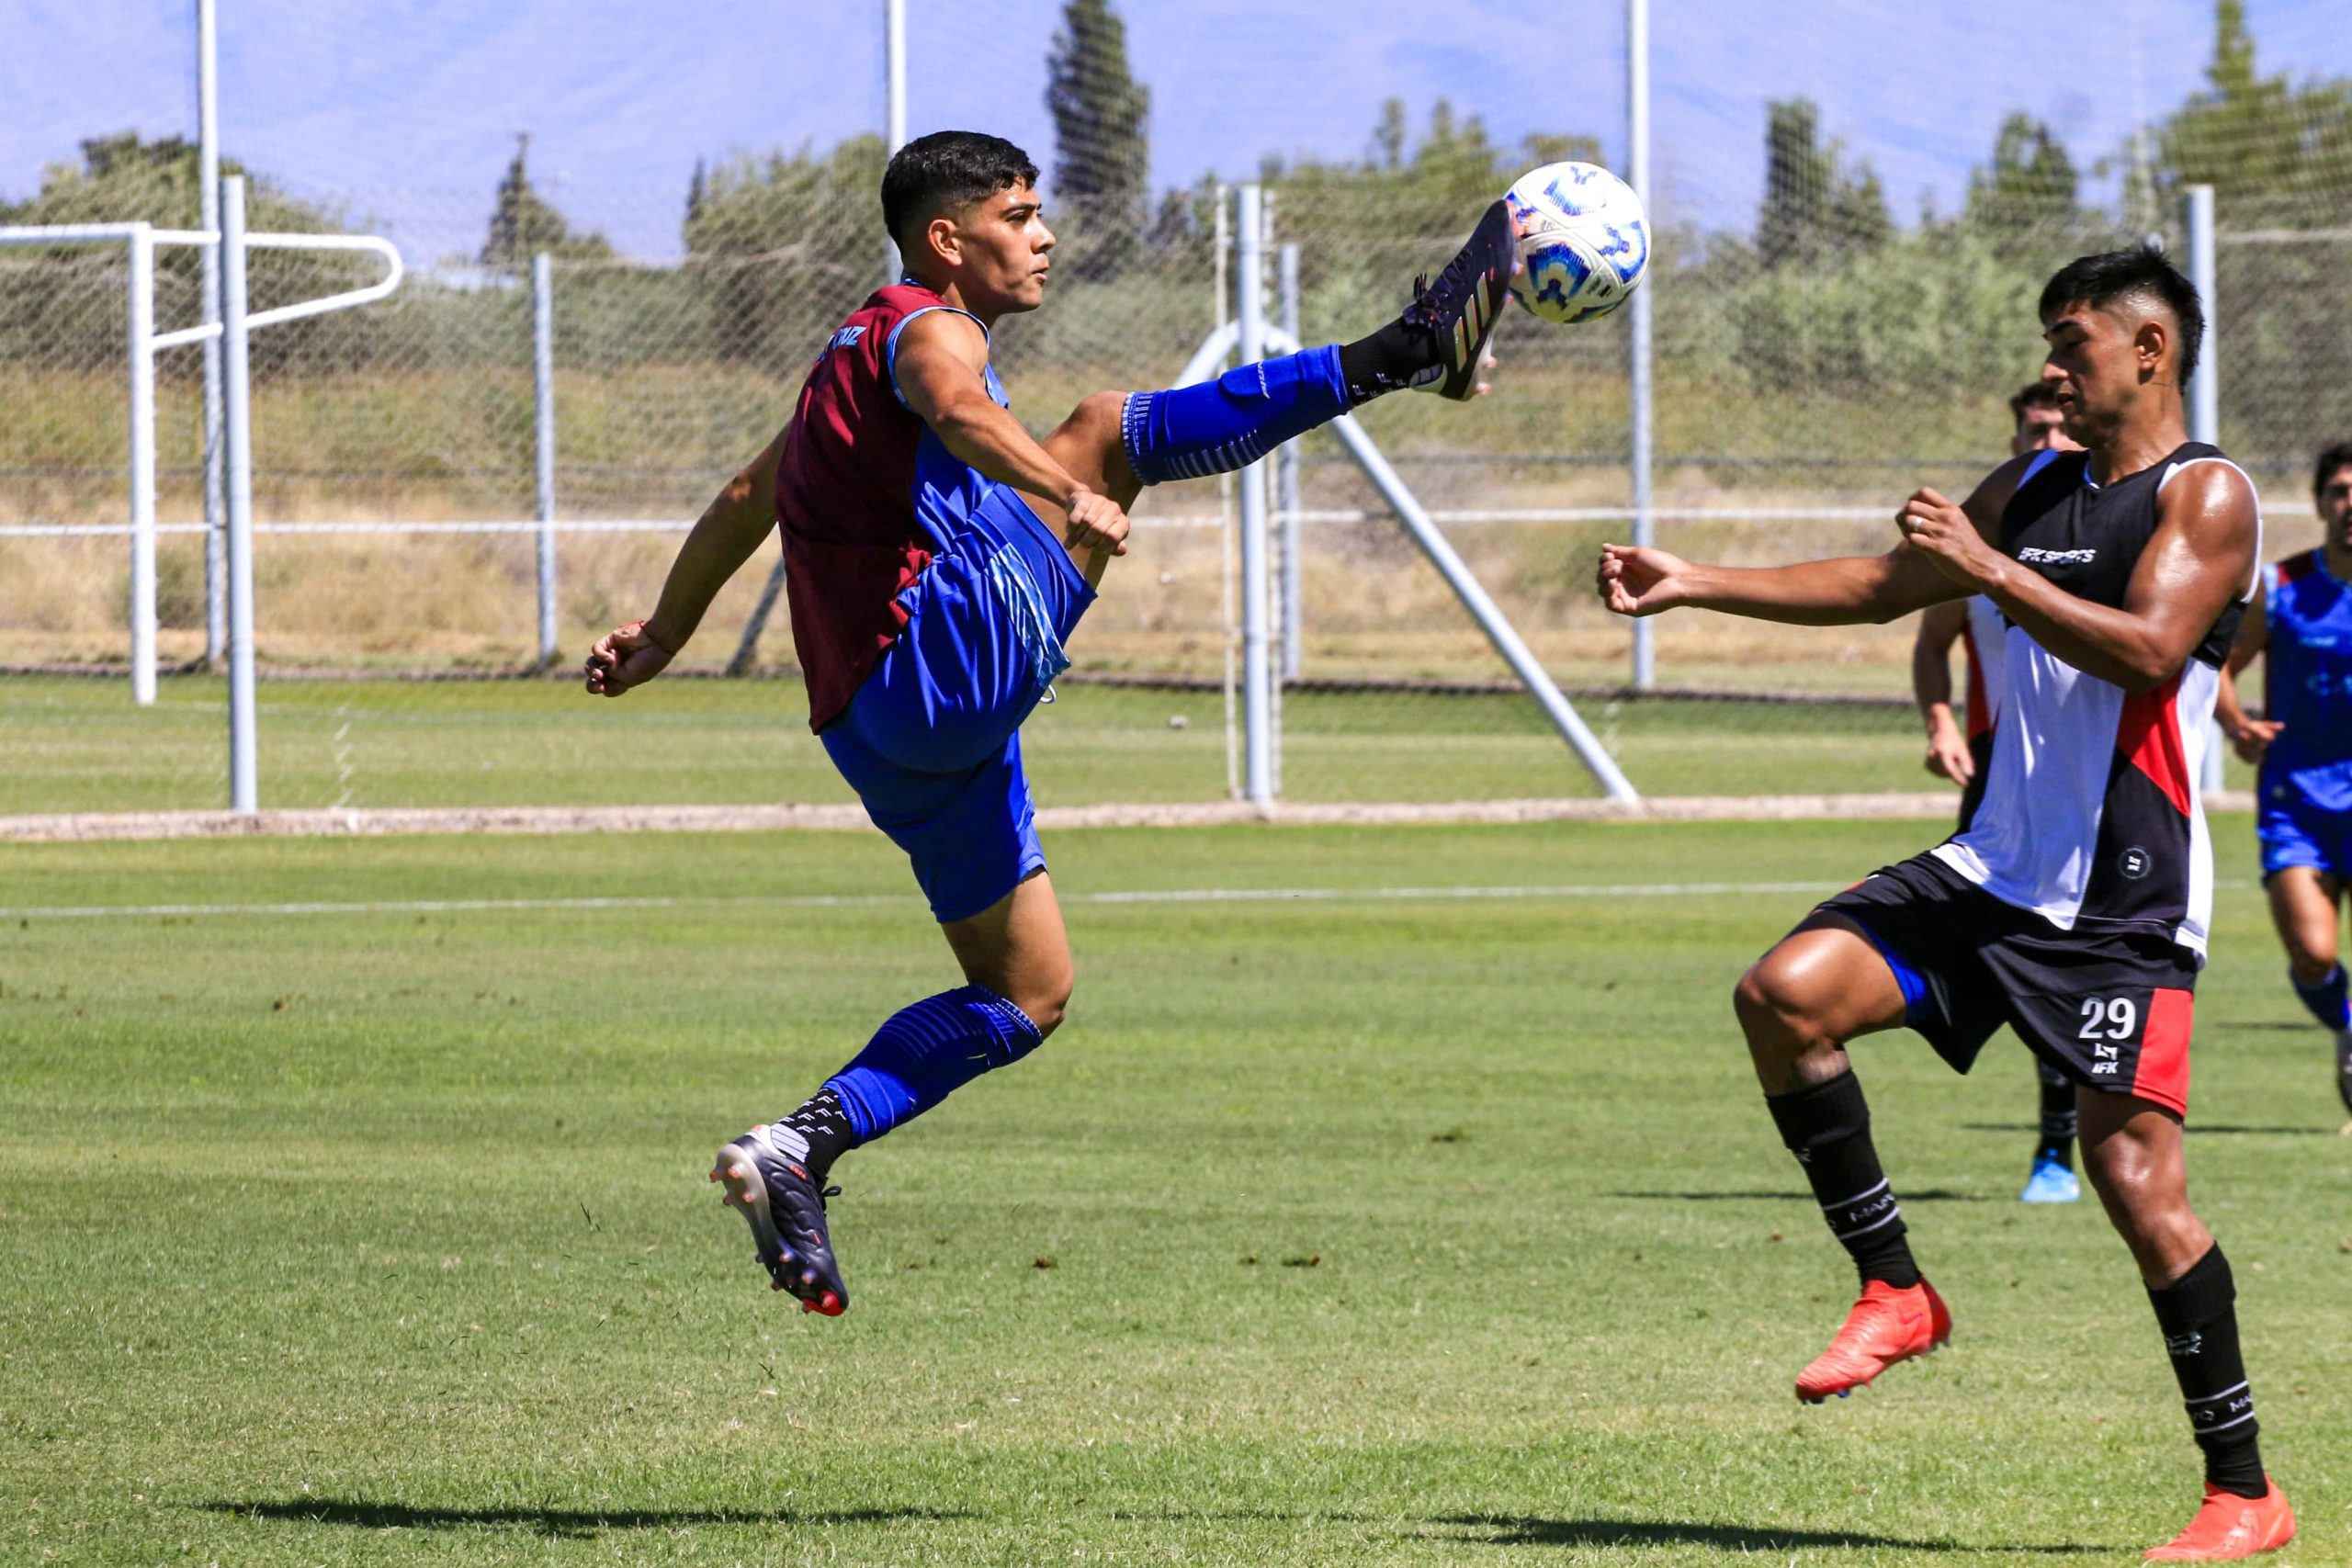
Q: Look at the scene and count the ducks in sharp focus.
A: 0